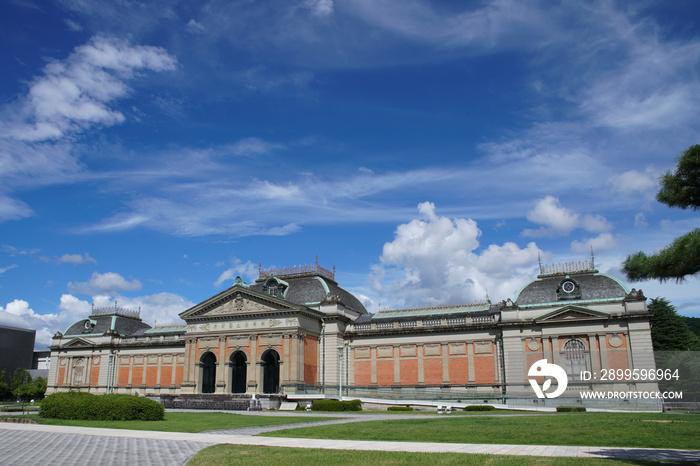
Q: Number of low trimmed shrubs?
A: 5